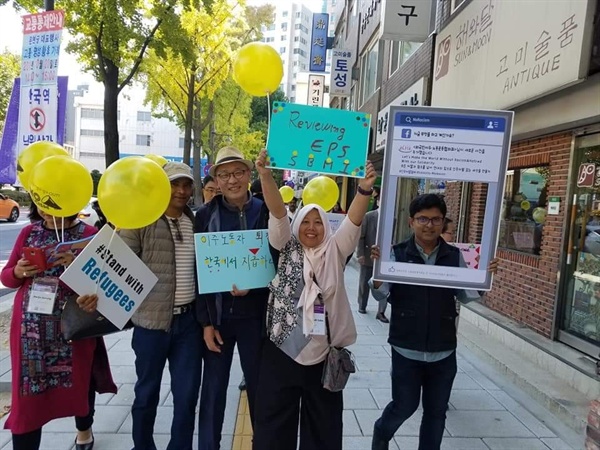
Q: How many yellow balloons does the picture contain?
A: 7